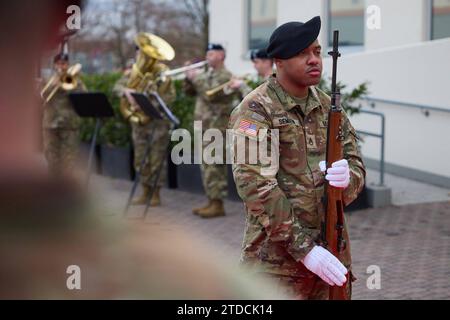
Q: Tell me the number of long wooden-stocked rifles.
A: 1